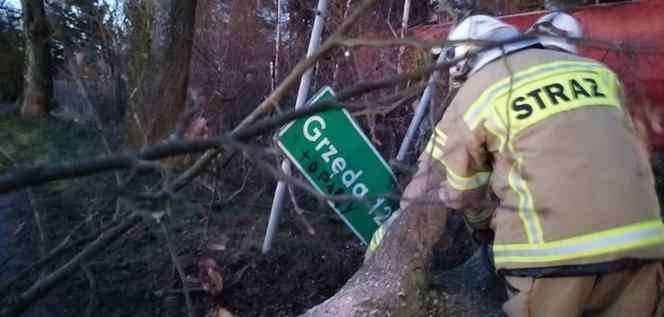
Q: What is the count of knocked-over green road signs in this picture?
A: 1